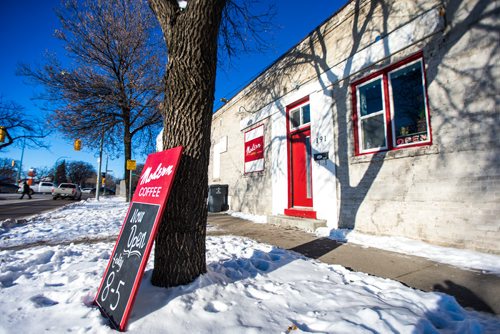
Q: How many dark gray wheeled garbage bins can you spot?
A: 1